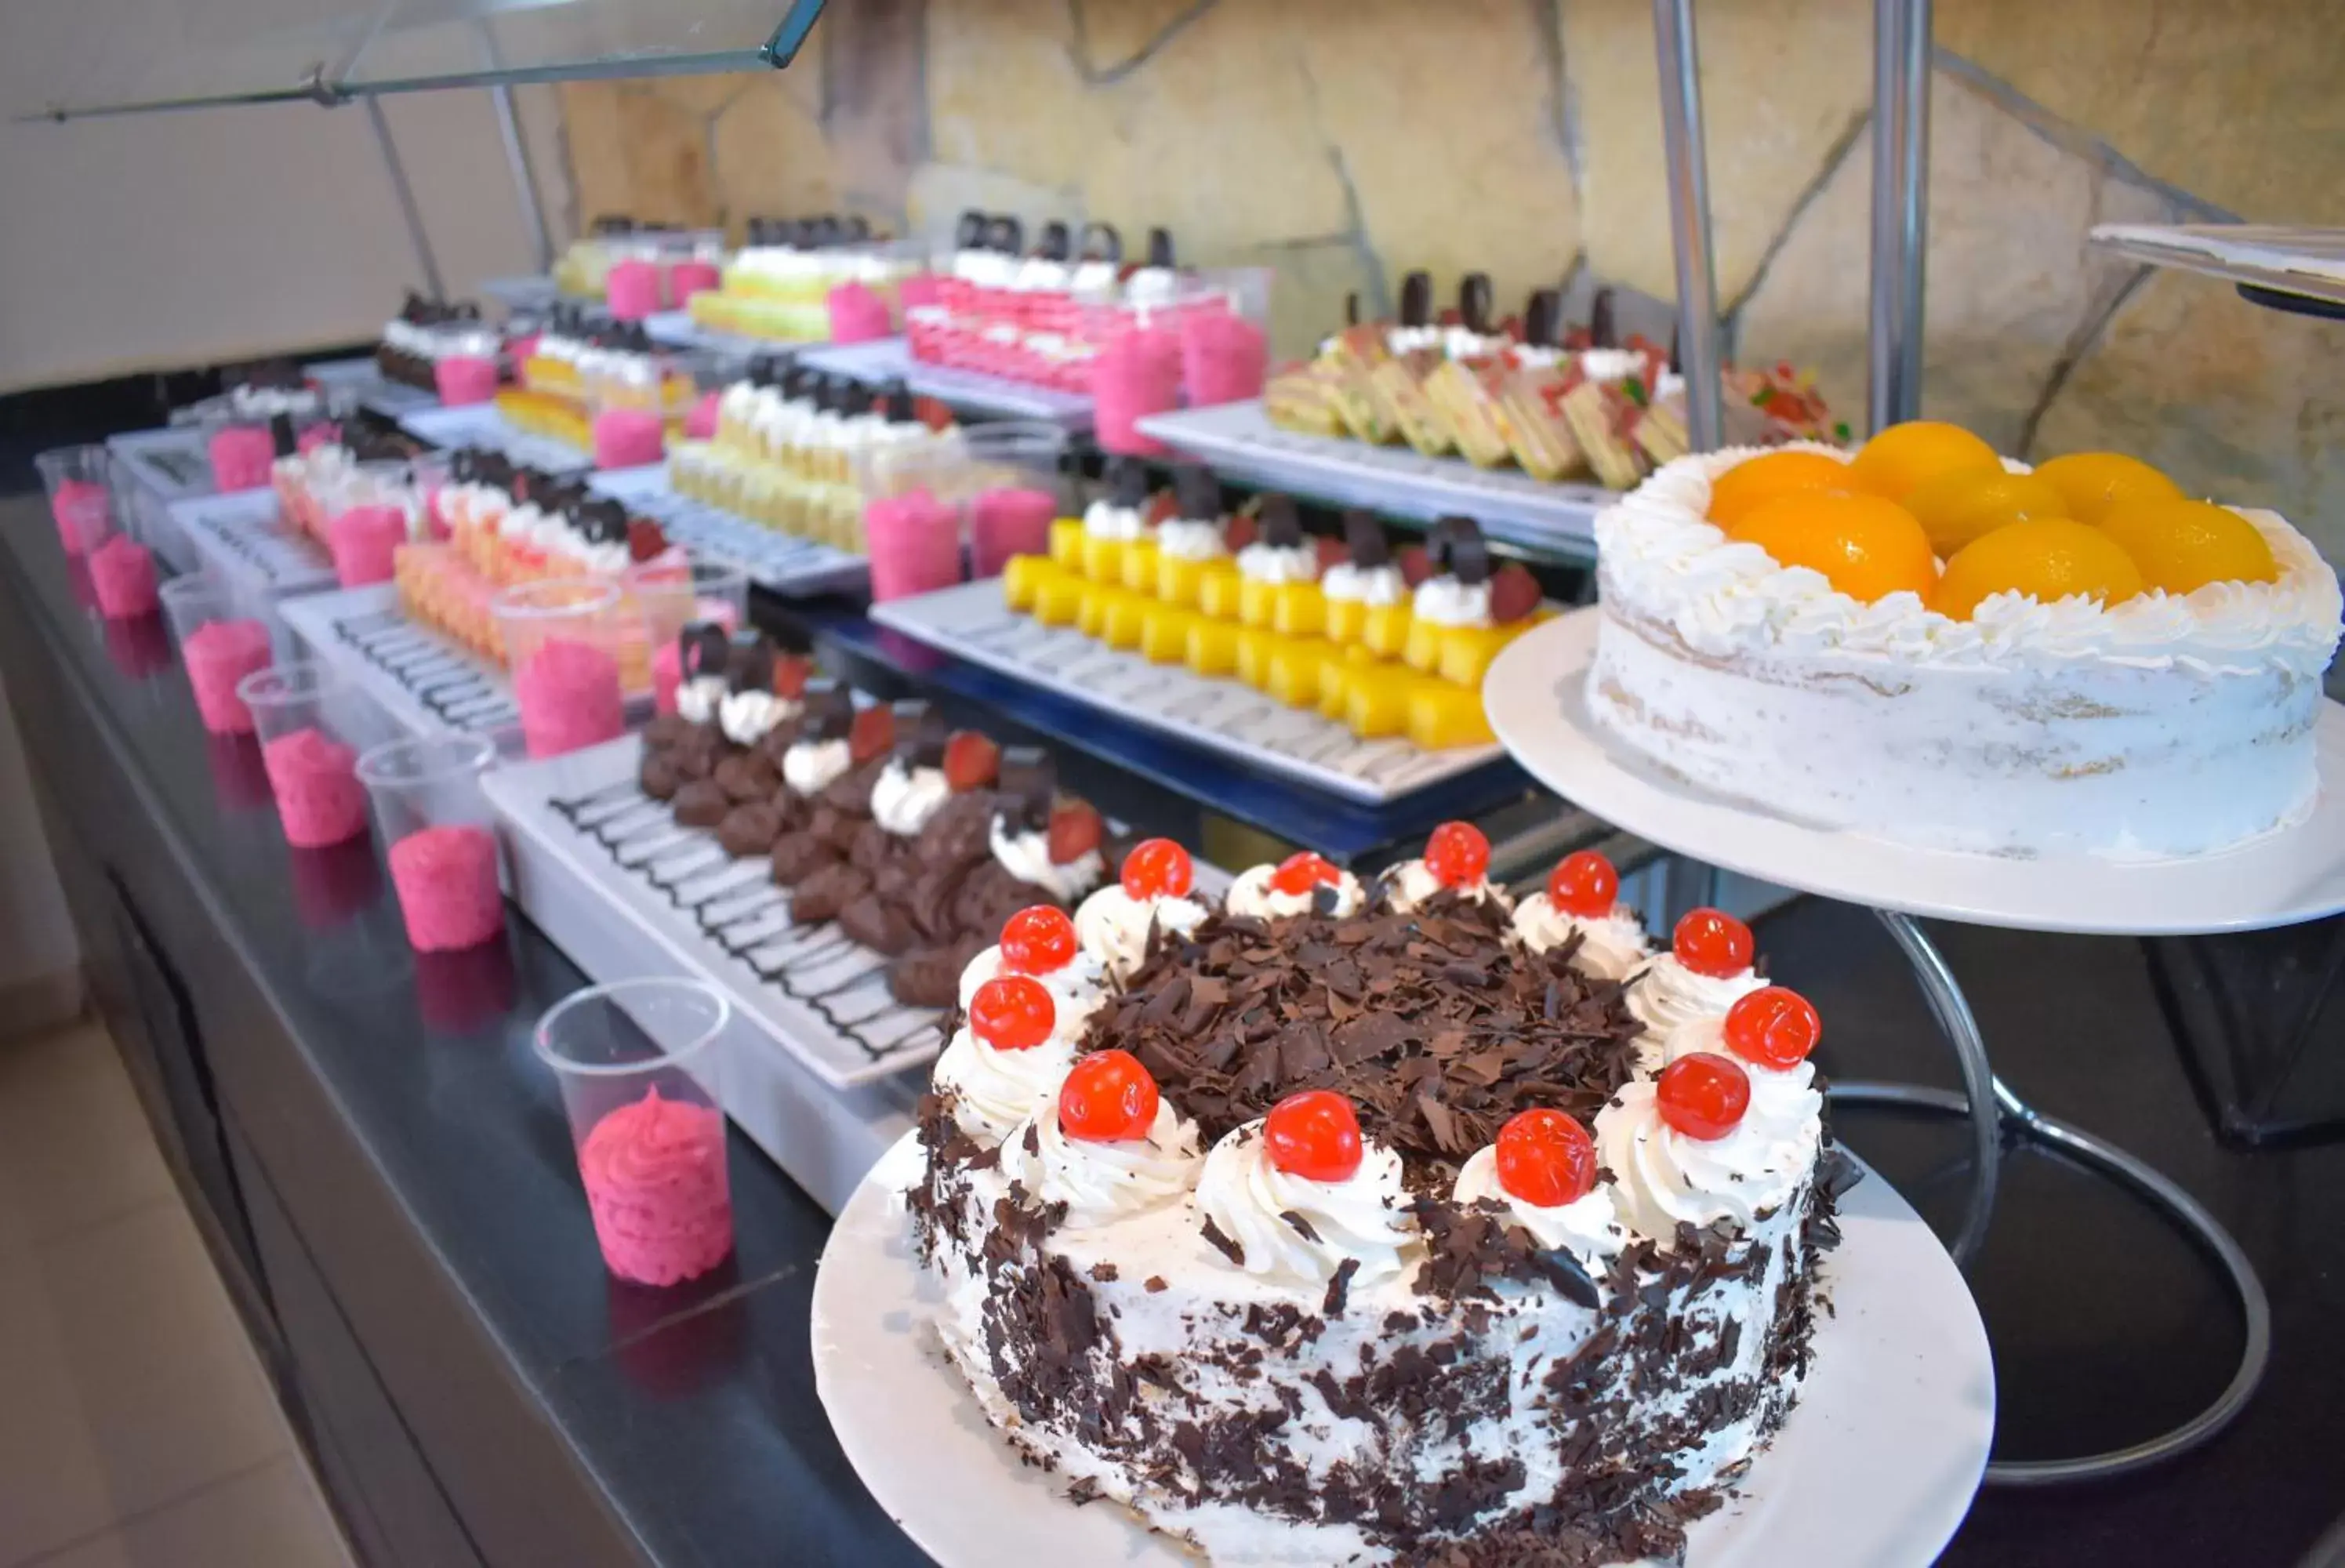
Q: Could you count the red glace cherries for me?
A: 12